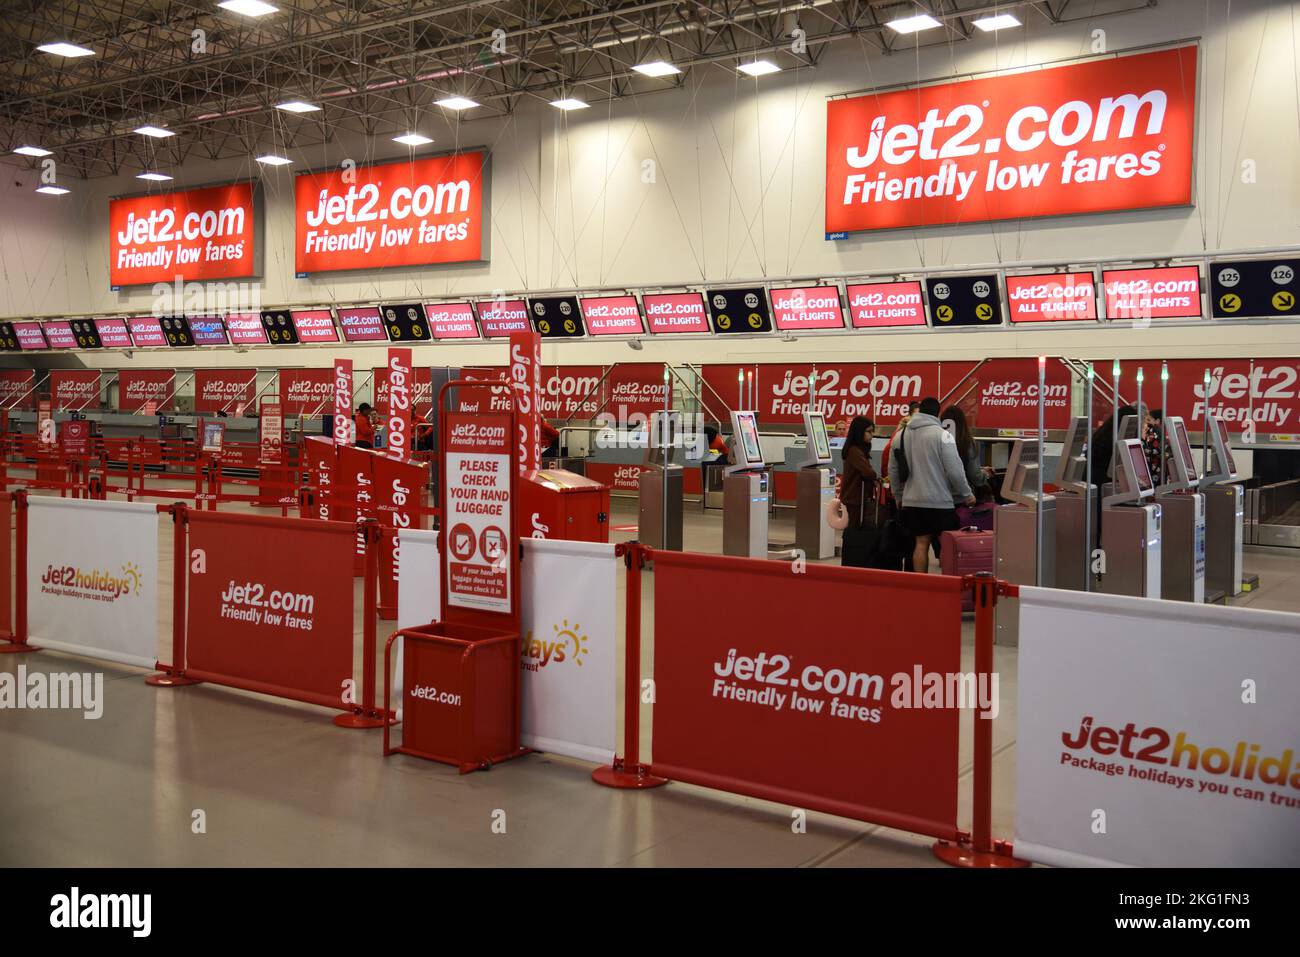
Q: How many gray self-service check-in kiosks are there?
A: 9